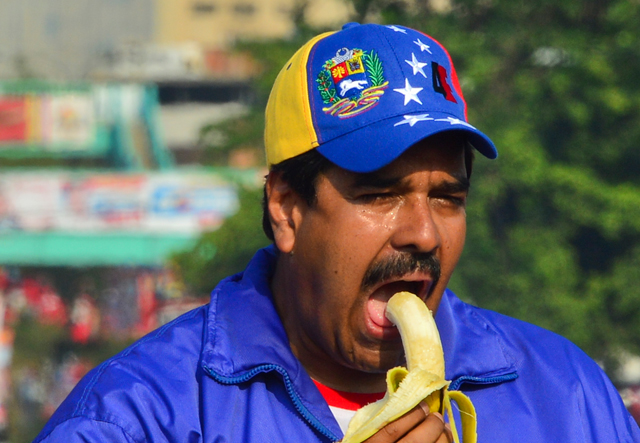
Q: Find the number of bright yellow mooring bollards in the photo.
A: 0